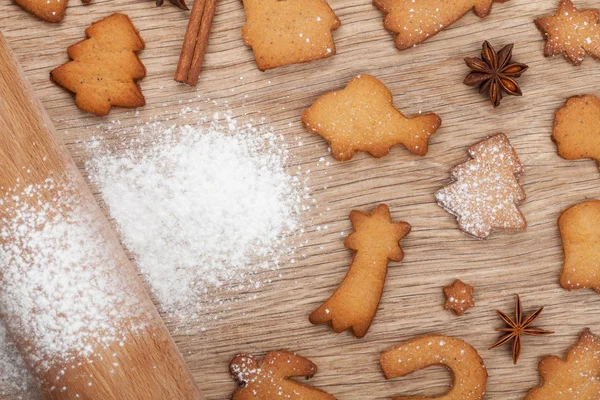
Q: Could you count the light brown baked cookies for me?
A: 14